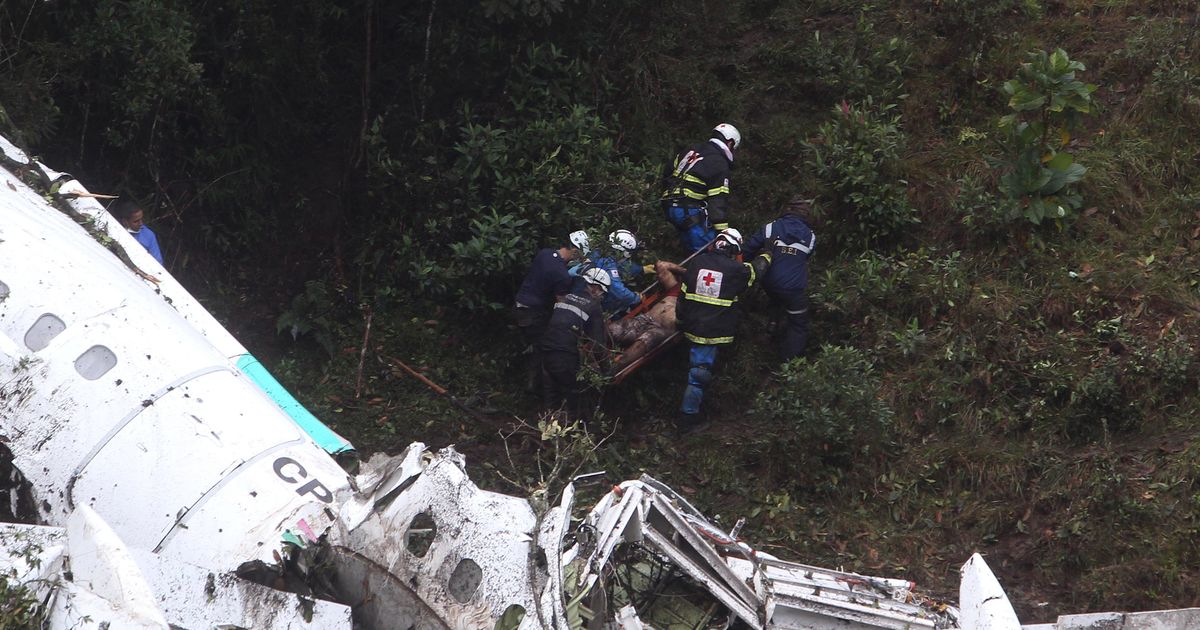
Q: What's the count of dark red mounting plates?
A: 0